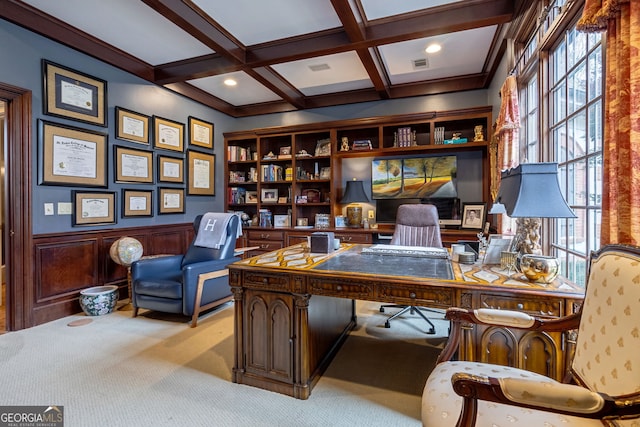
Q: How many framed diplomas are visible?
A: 11